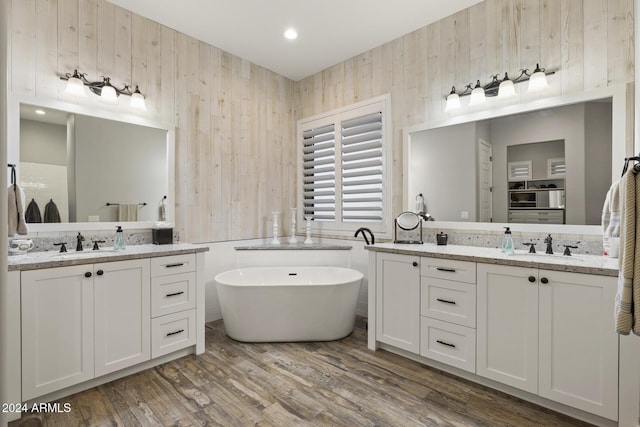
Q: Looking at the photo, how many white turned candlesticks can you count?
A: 3